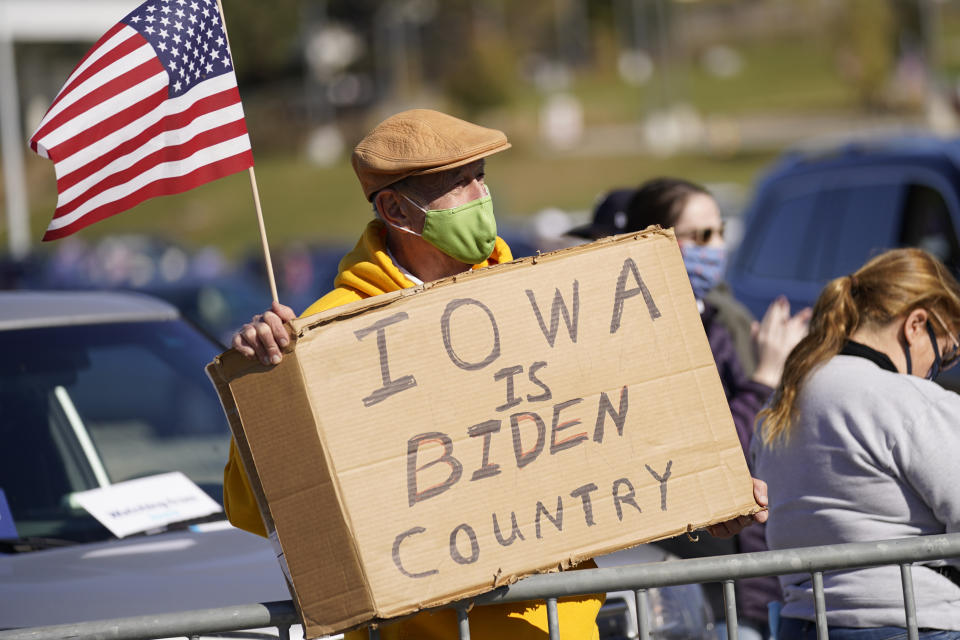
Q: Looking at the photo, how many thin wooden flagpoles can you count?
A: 1